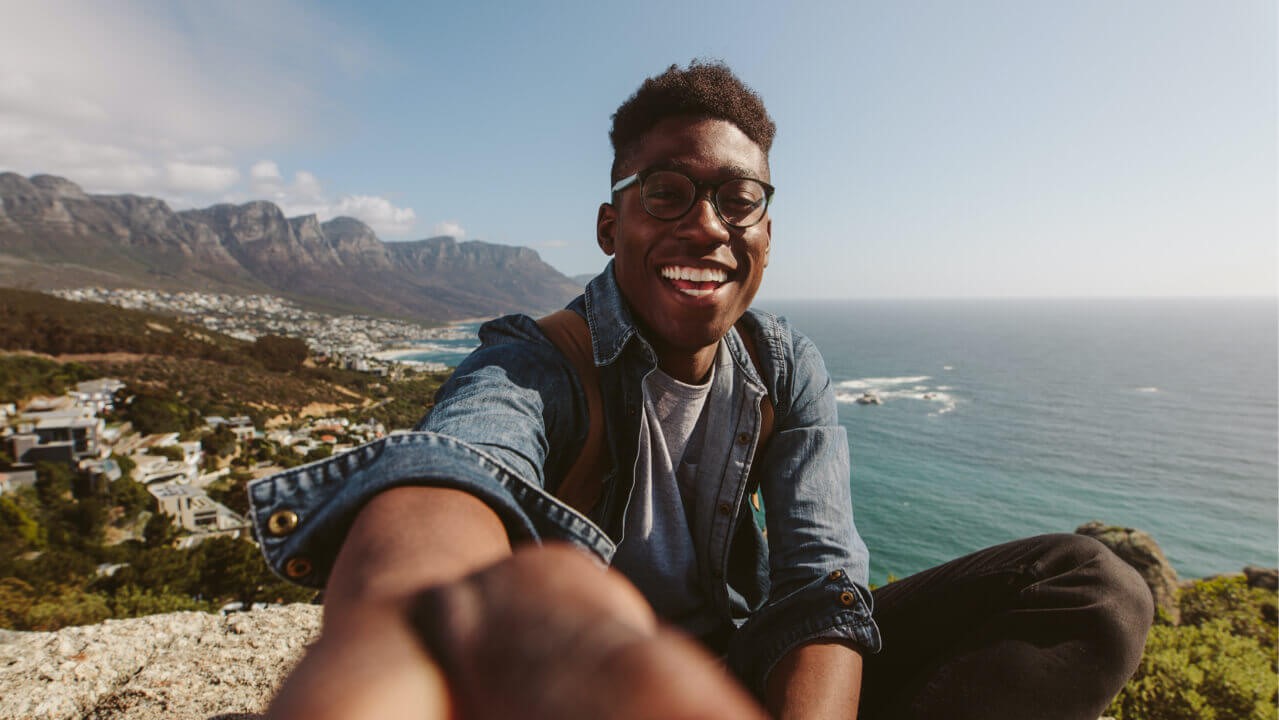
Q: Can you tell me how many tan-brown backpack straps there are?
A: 2